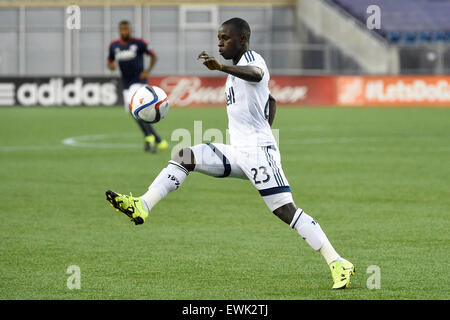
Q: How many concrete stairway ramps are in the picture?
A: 1